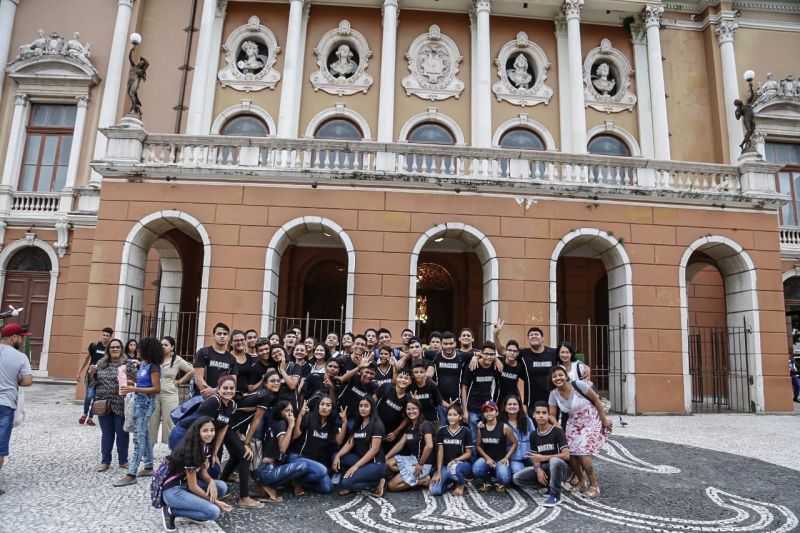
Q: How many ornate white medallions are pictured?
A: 5